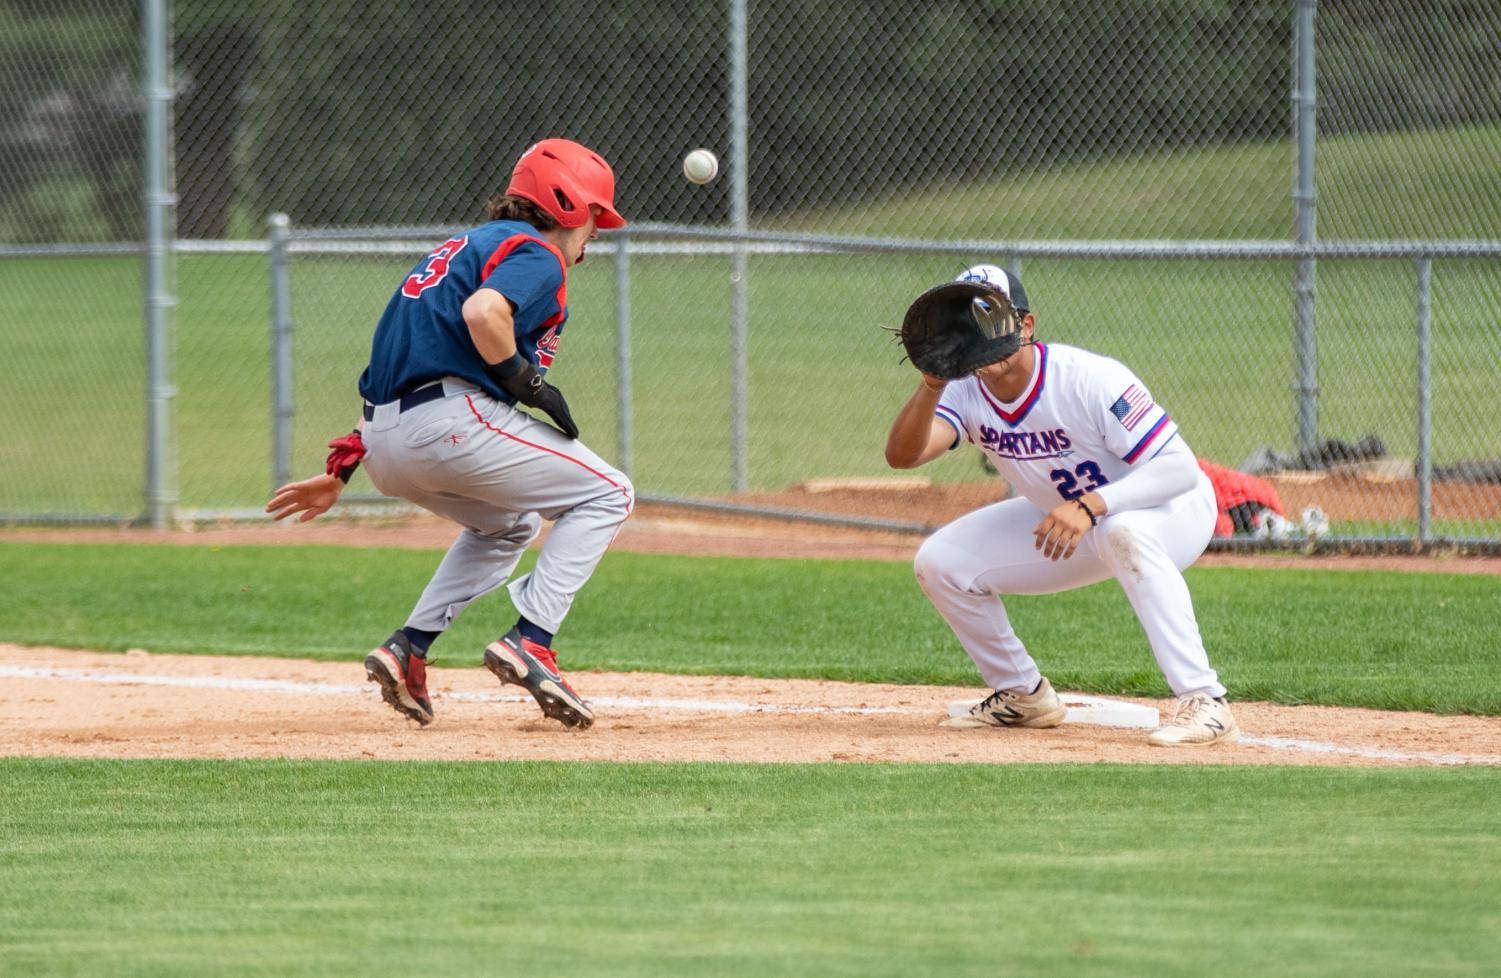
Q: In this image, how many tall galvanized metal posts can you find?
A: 3